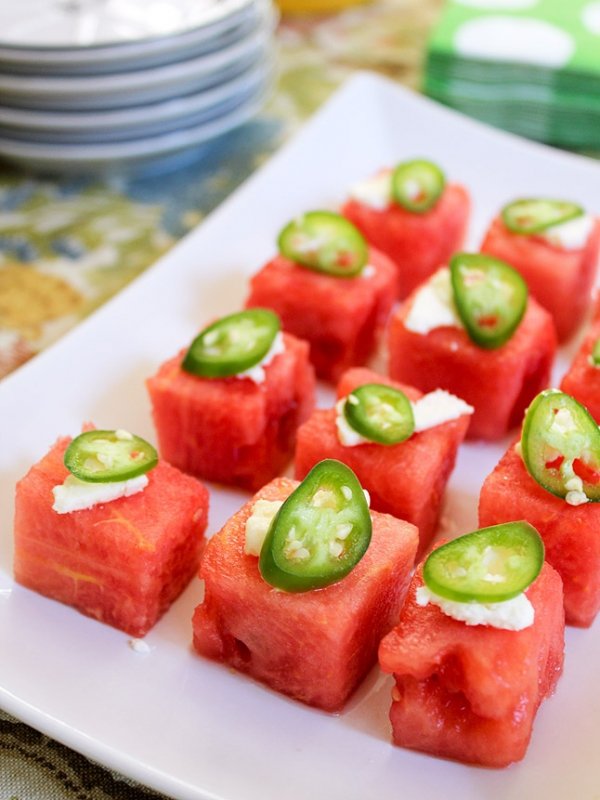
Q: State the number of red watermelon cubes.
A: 11